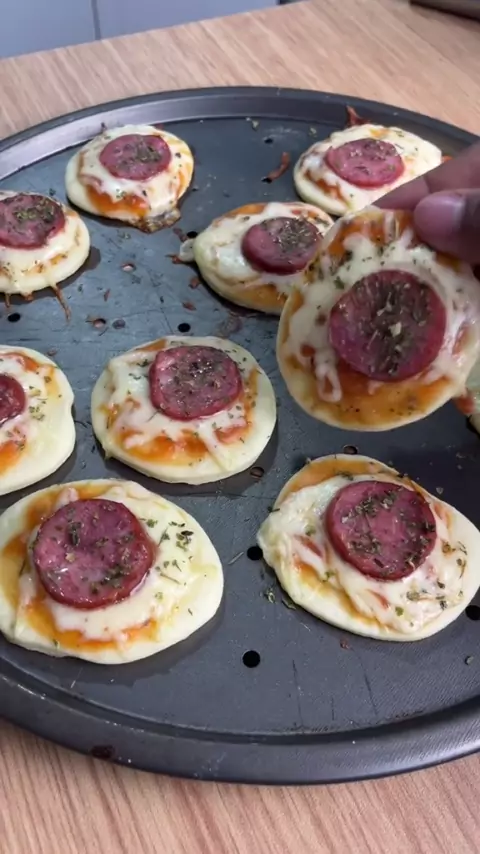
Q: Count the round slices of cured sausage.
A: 9